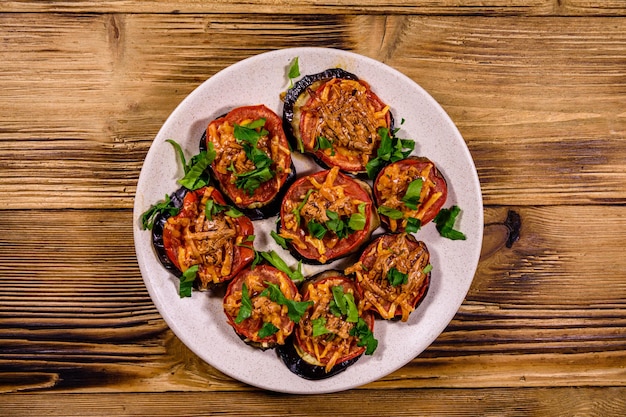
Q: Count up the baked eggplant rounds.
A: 8